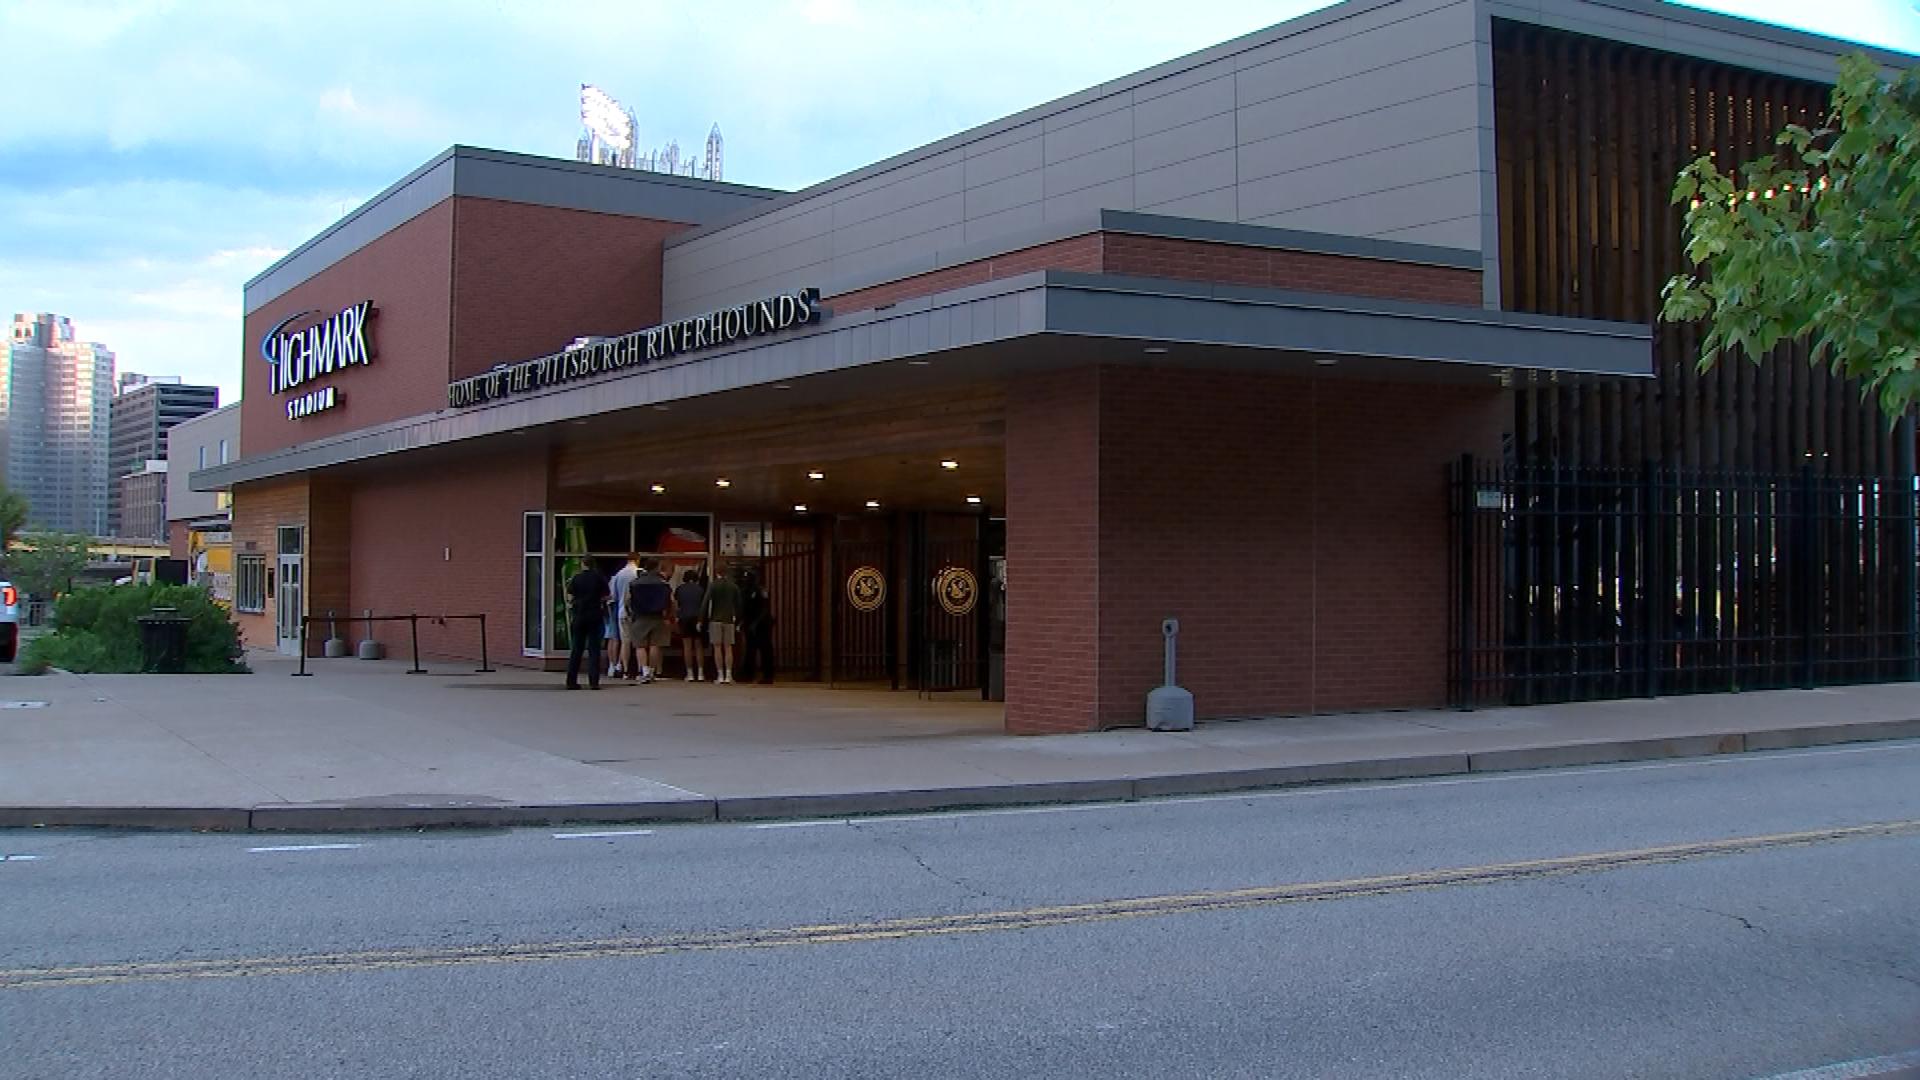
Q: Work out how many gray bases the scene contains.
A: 3